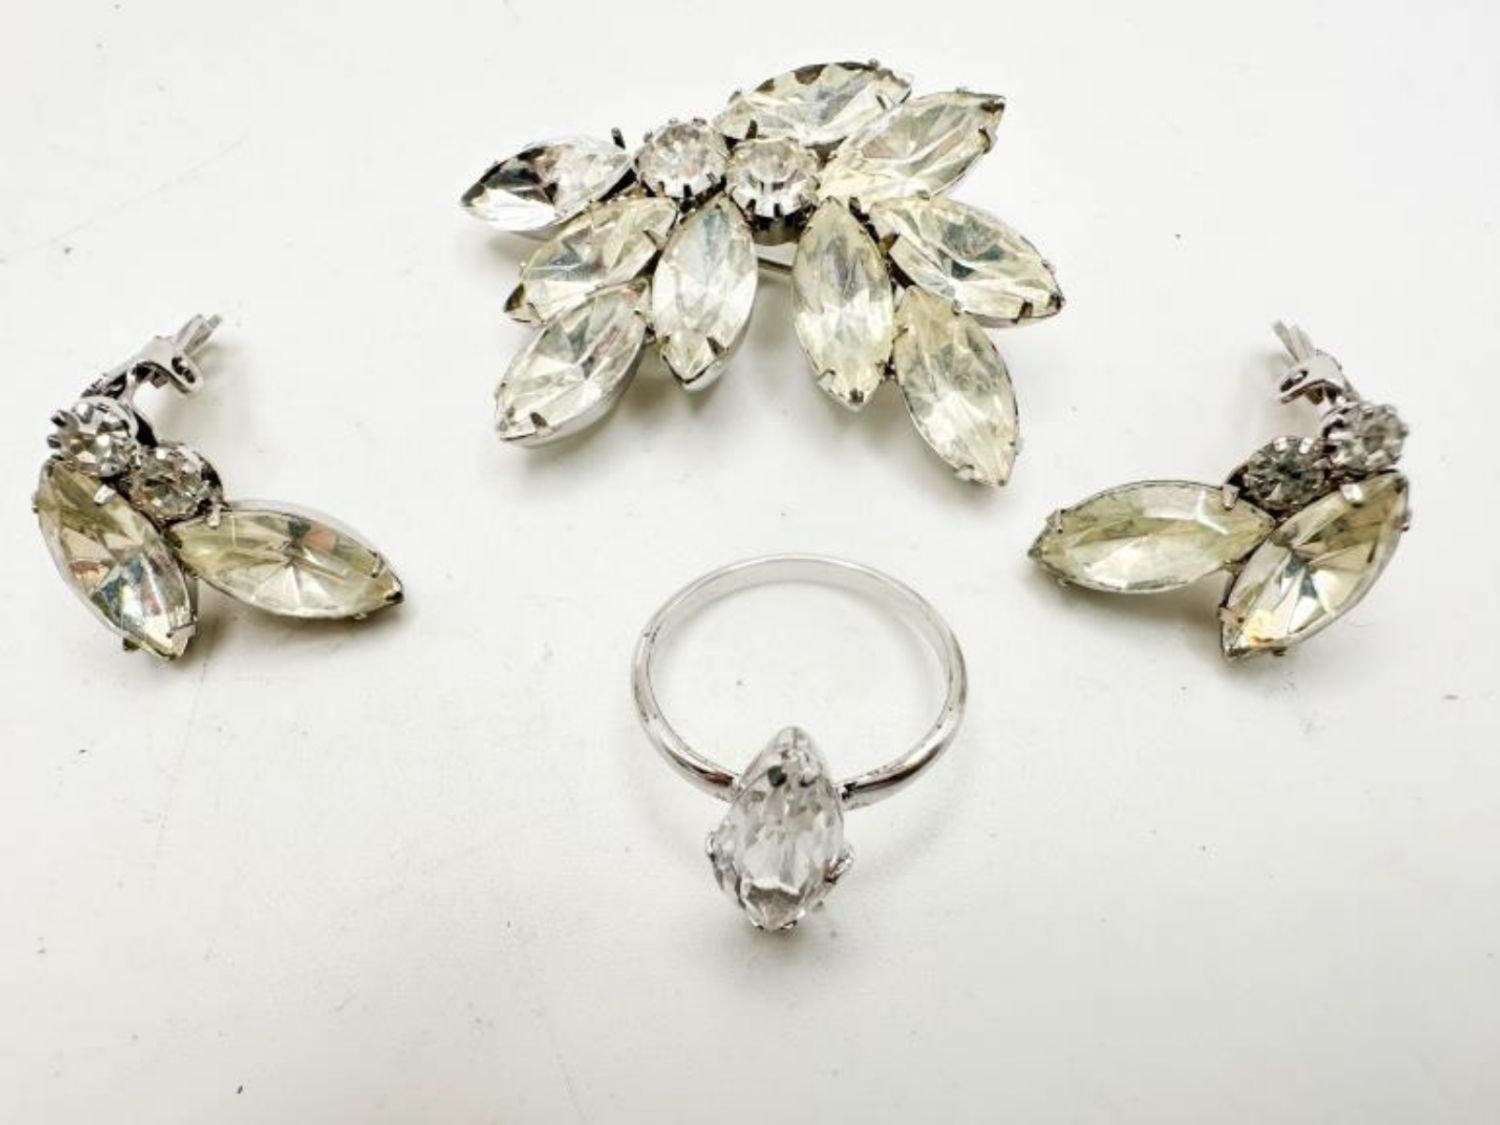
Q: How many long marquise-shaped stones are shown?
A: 13